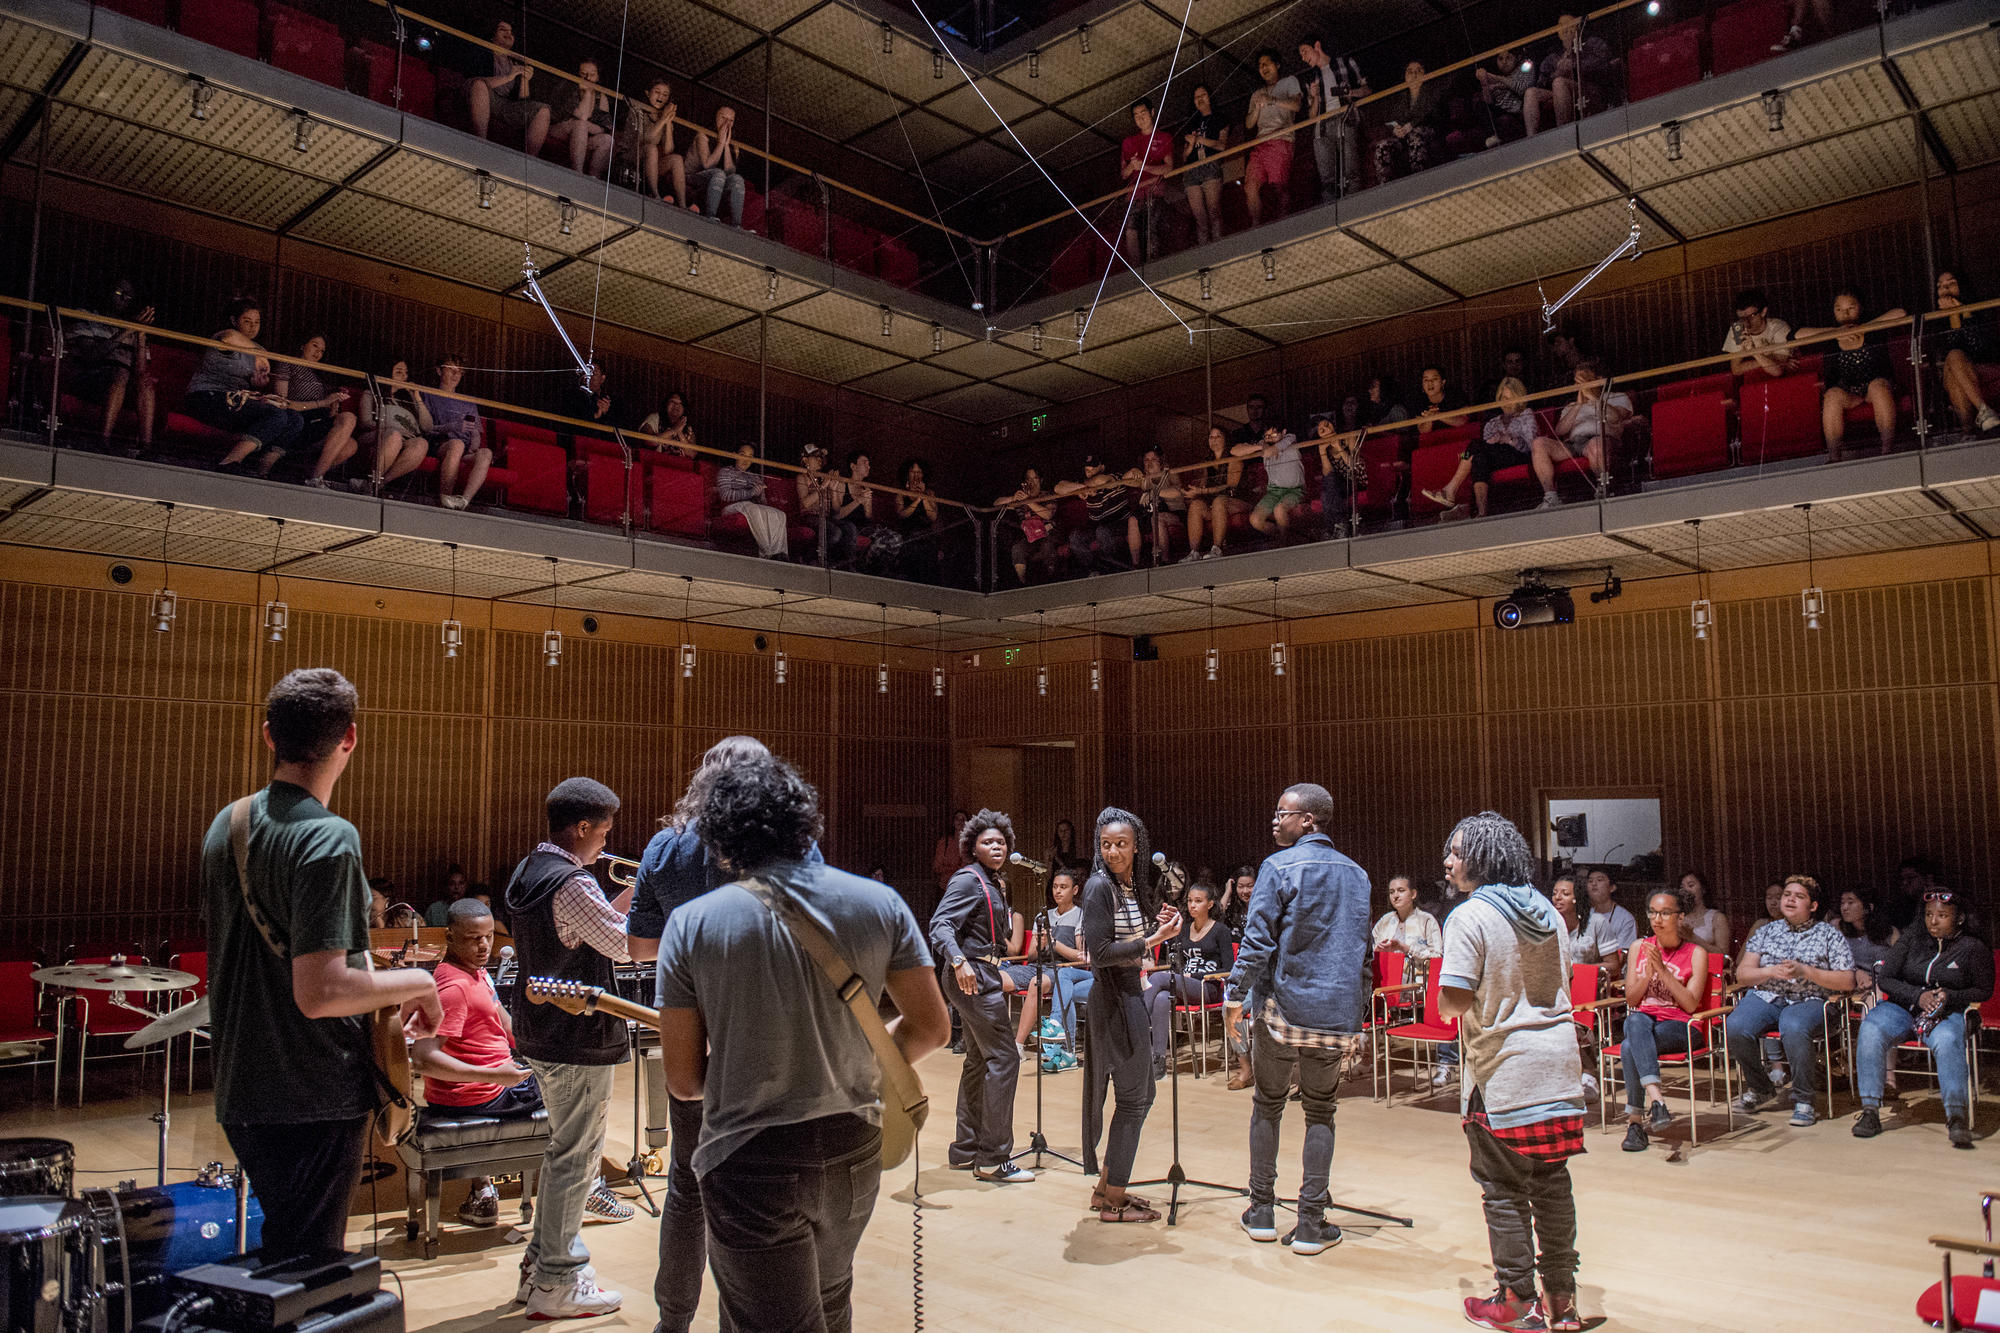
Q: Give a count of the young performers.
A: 9